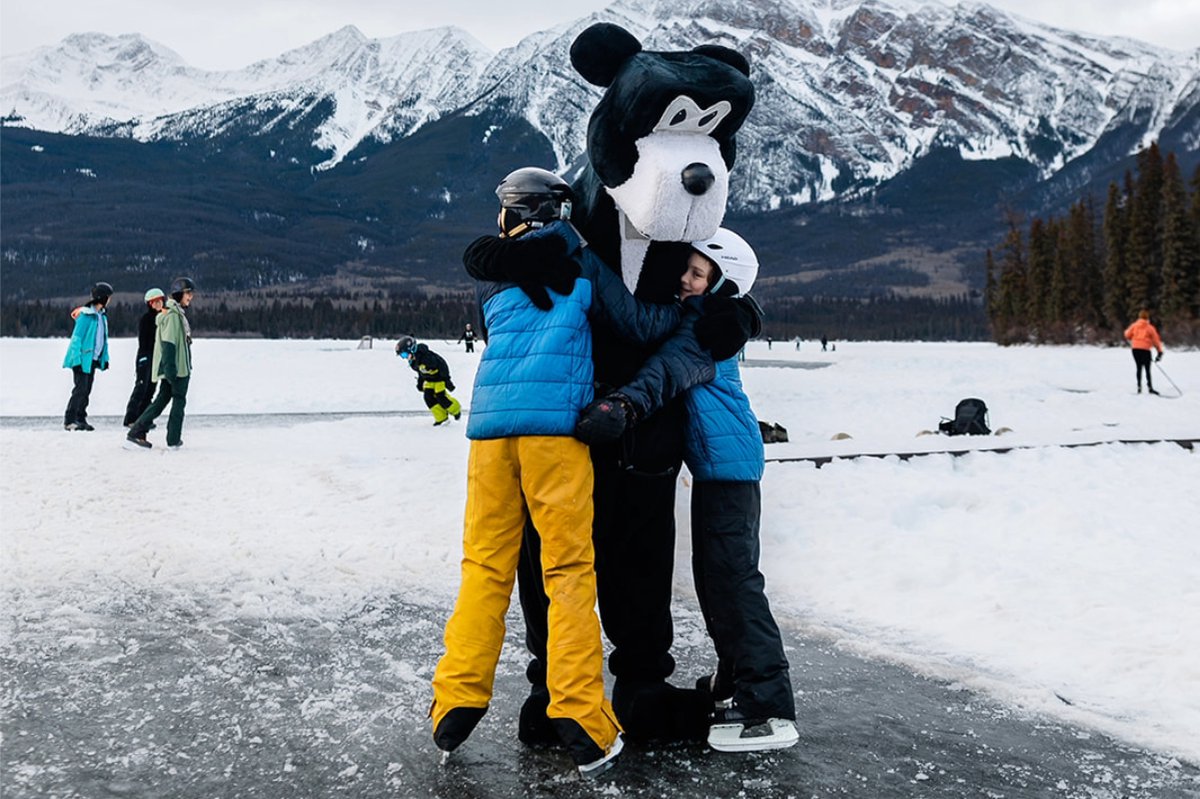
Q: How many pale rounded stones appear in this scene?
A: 3